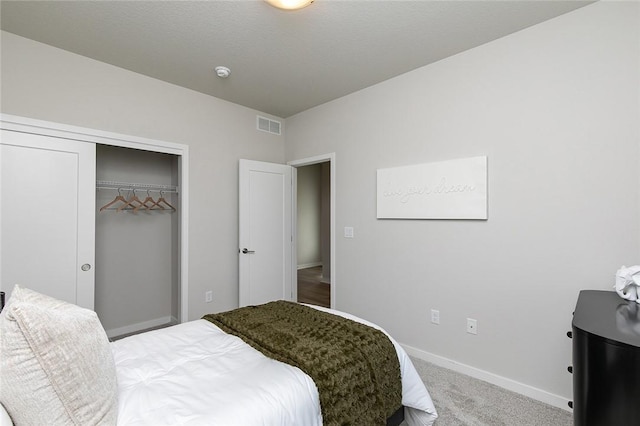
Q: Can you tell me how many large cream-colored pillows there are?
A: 1